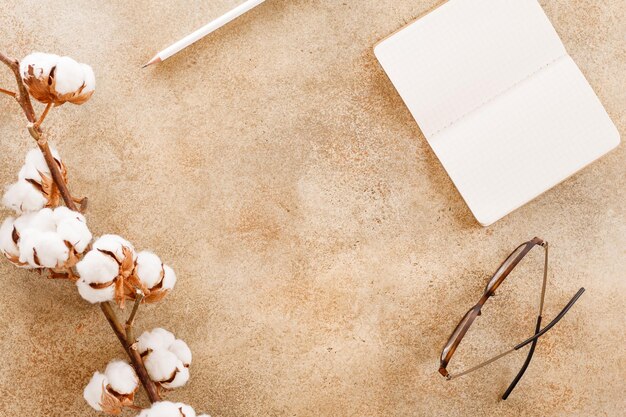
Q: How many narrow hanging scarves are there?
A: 0